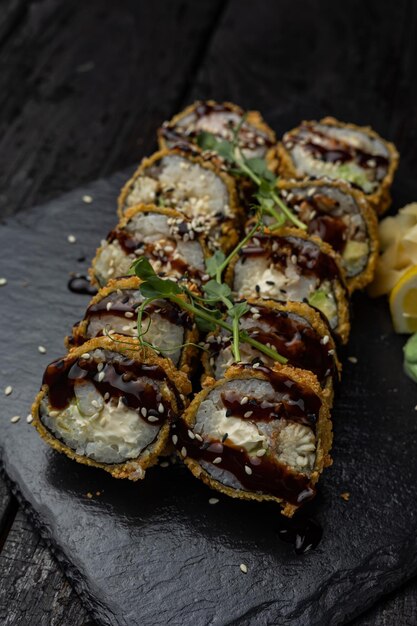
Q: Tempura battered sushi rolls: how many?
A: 10